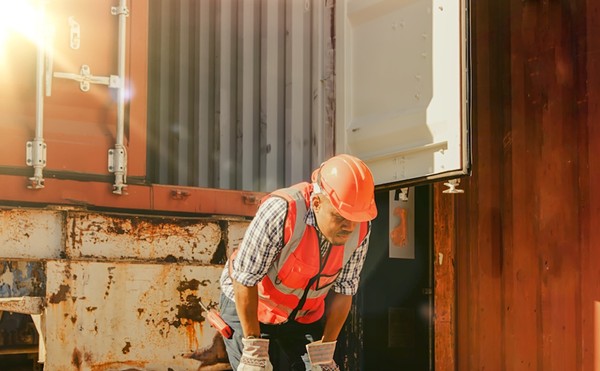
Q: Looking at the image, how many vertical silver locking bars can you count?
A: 2